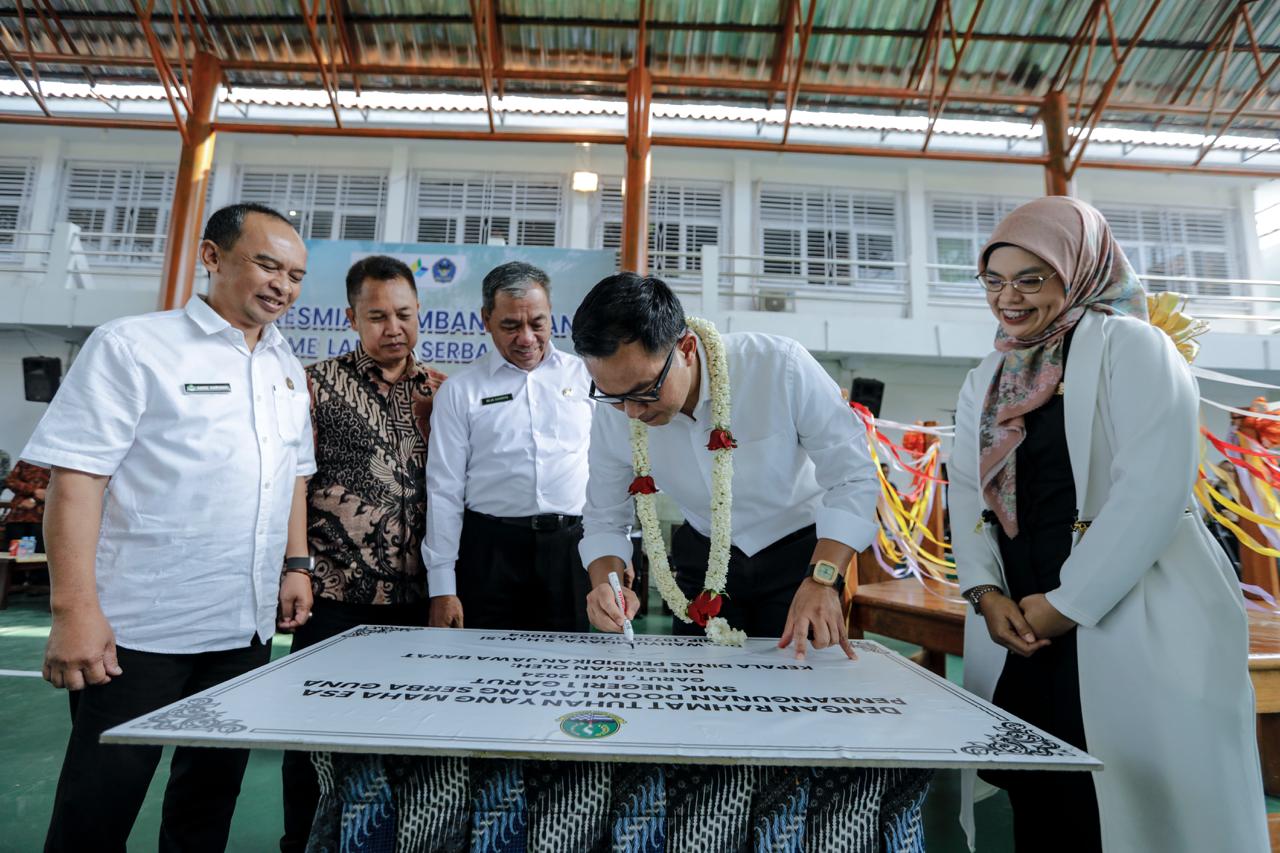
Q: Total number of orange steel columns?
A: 3